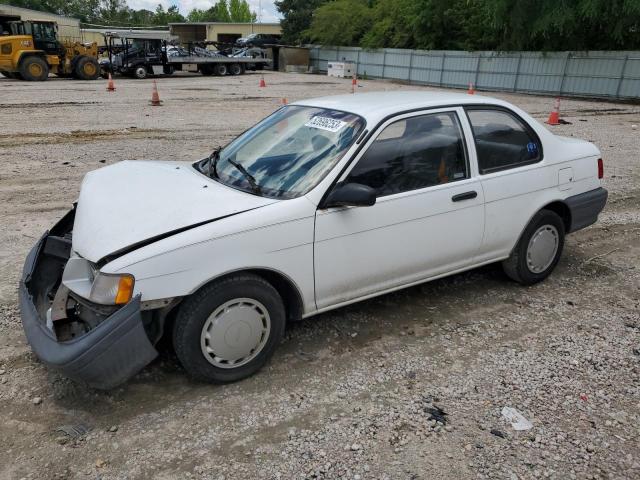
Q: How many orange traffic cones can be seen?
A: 7